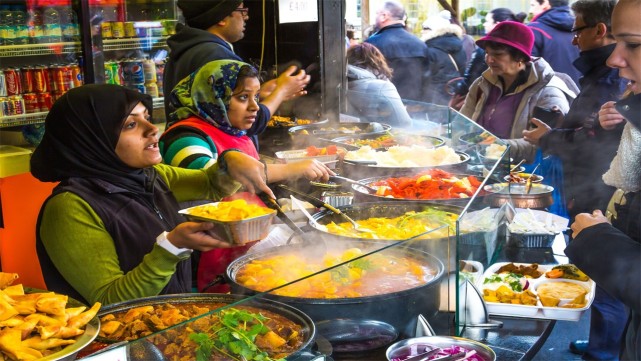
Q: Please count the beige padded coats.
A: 1